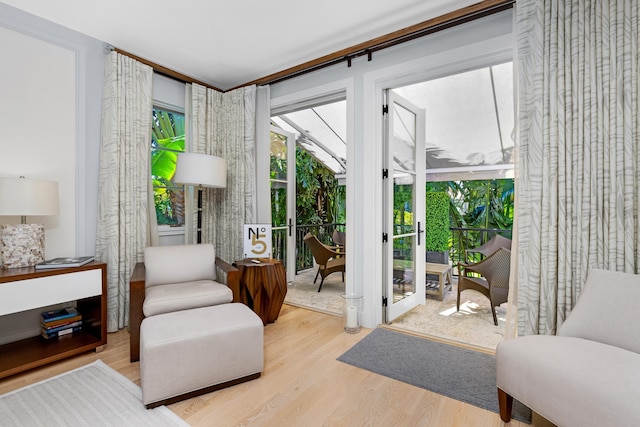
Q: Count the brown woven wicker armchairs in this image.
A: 4